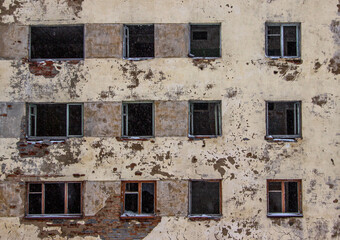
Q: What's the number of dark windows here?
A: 12